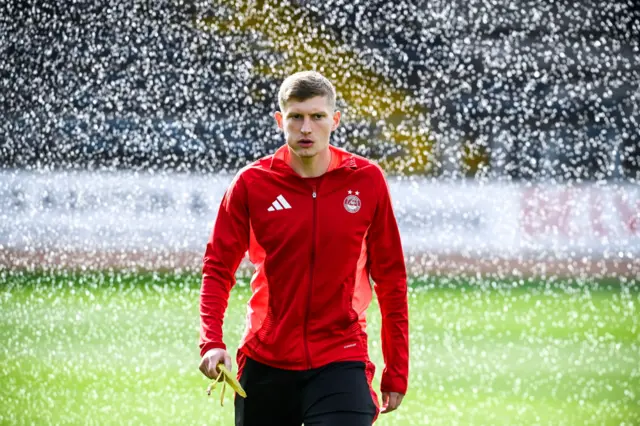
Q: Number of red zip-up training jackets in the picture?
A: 1